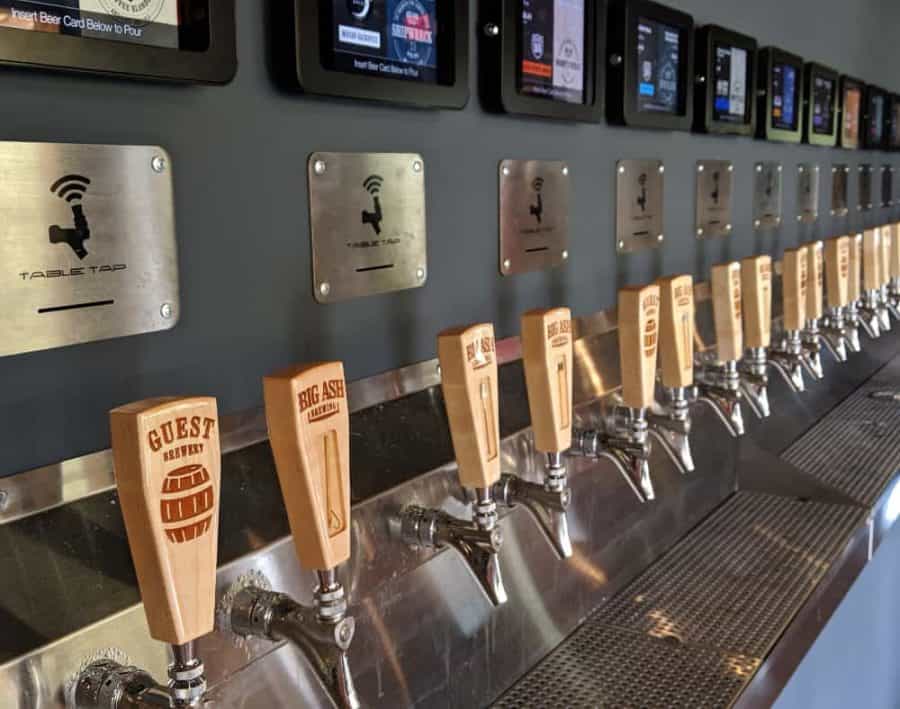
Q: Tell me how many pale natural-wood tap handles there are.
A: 15